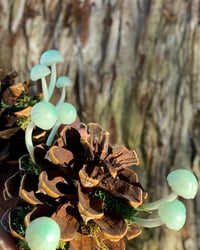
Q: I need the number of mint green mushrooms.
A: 8